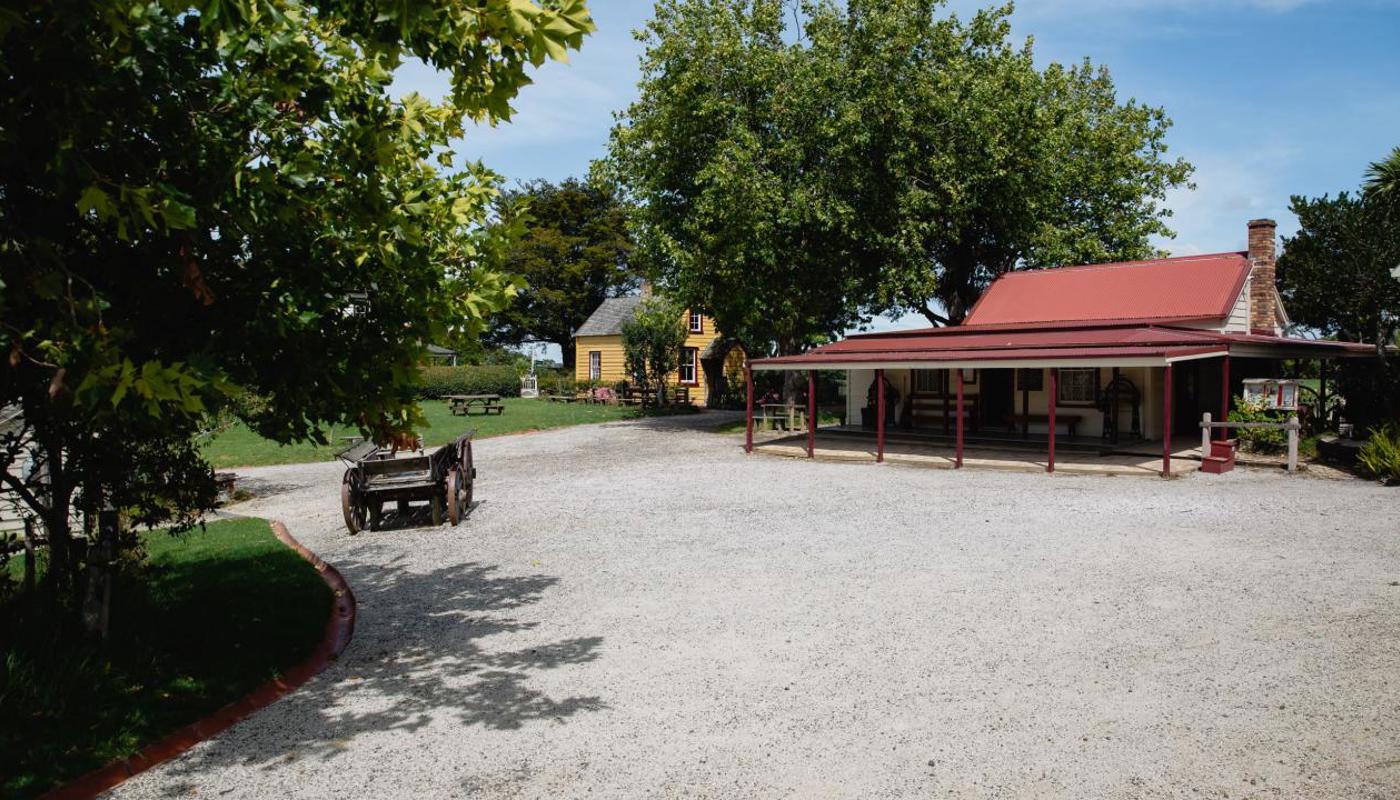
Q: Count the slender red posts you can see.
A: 7